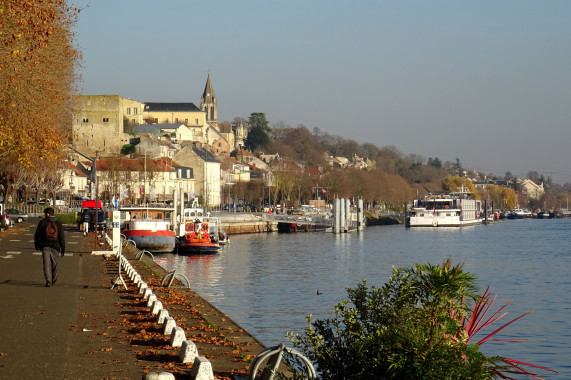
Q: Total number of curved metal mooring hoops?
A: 5